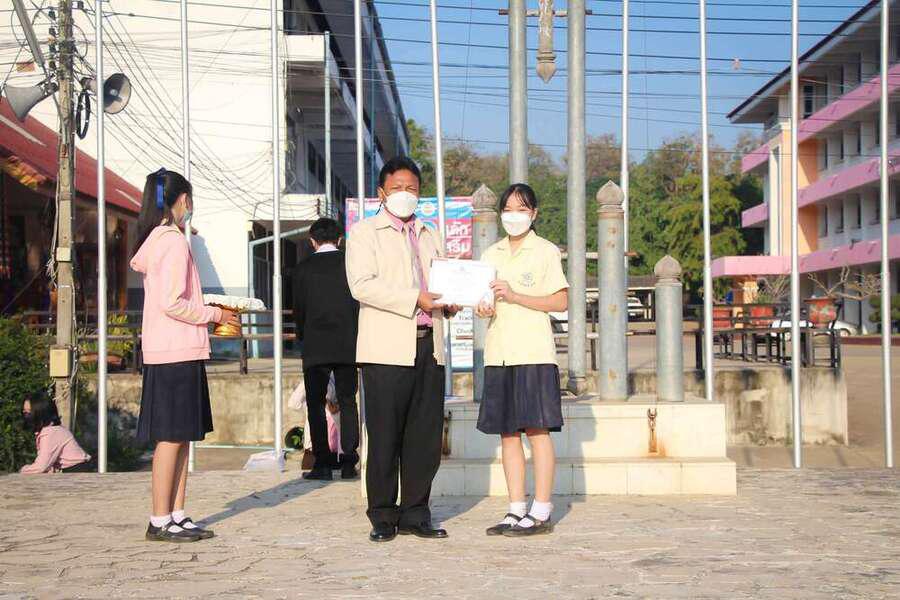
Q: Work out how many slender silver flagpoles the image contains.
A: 9